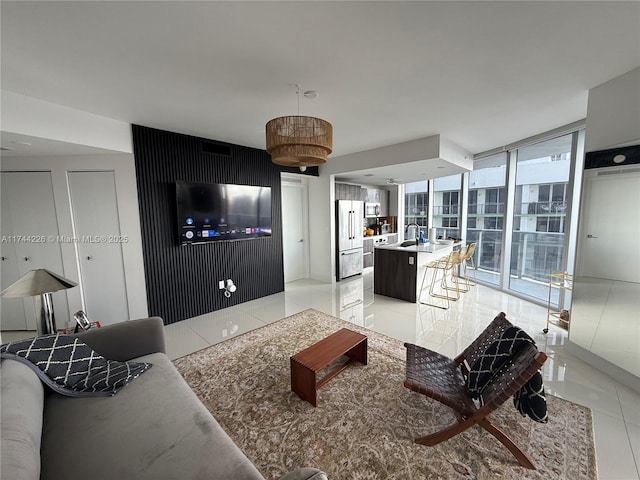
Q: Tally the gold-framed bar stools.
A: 3